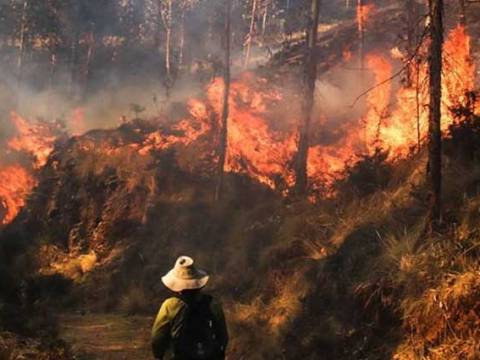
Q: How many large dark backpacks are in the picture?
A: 1